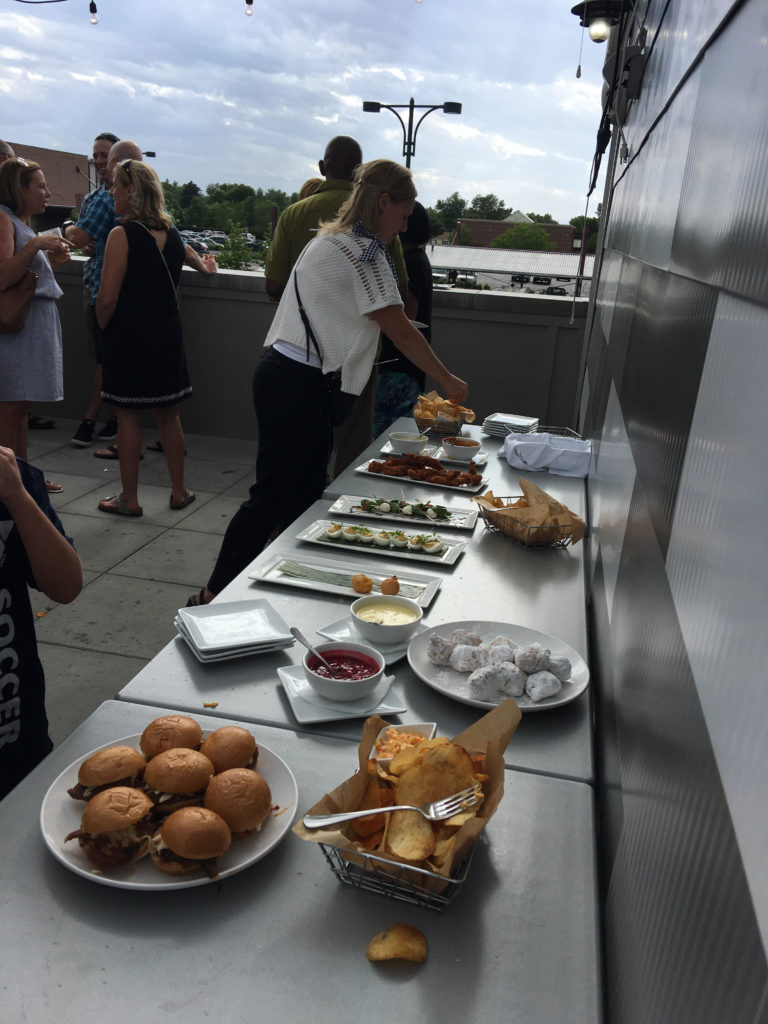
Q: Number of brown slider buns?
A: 7